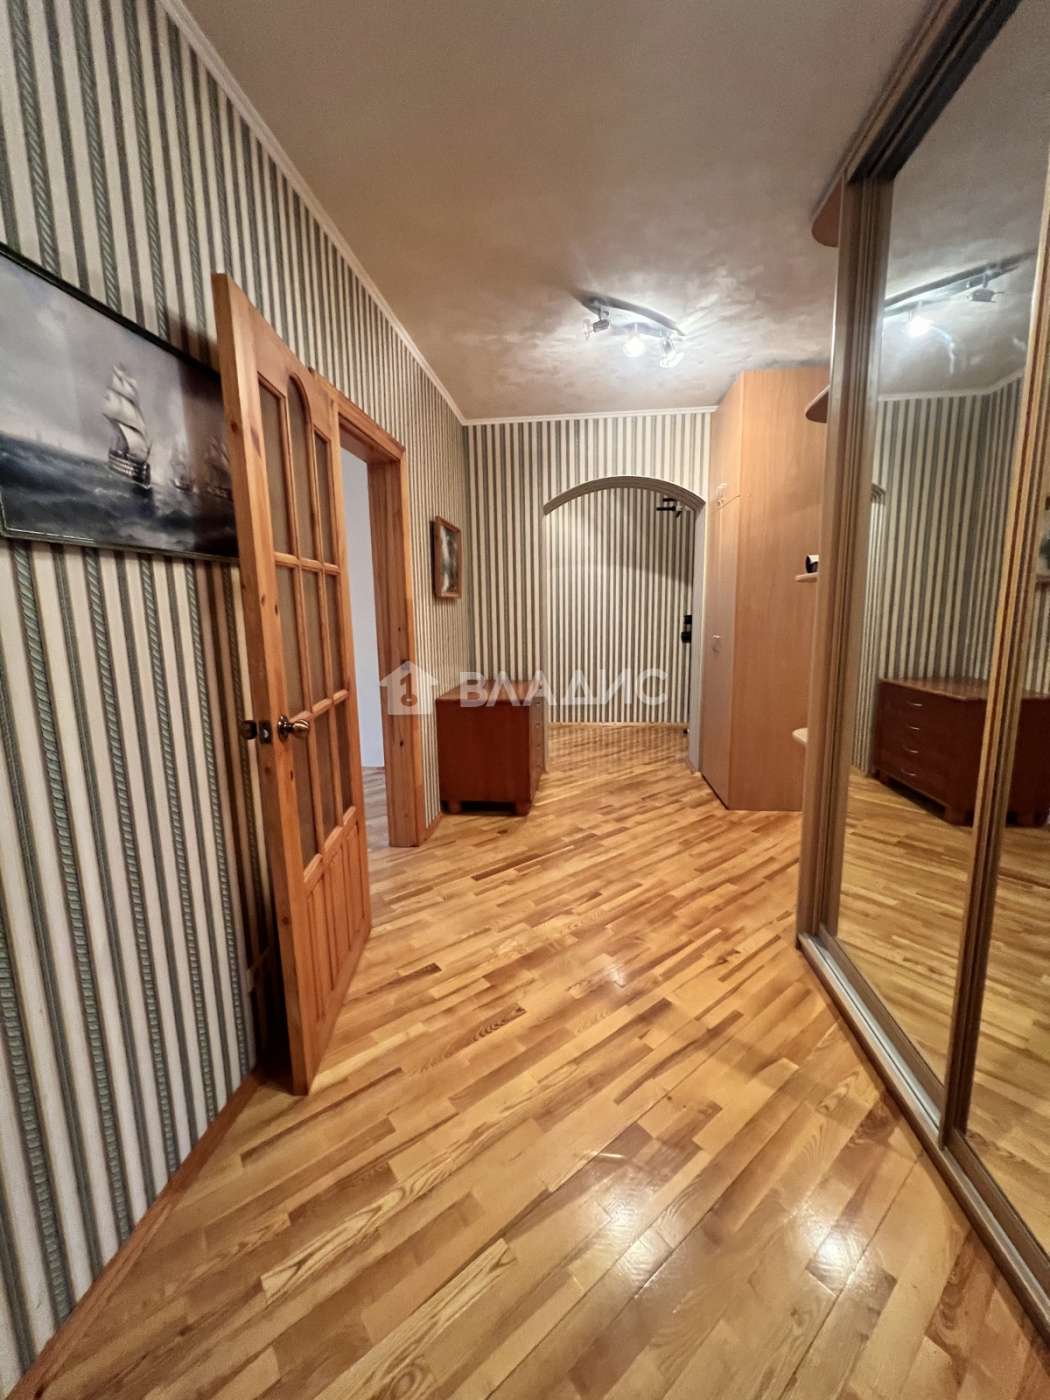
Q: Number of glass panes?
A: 9